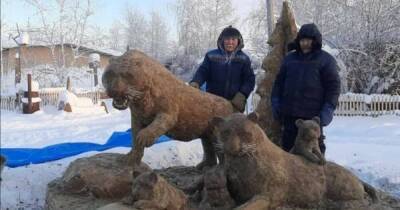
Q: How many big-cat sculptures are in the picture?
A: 5